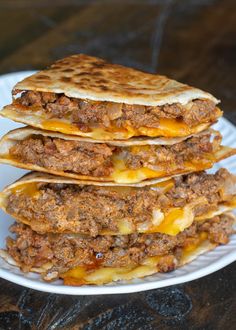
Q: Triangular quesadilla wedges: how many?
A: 4